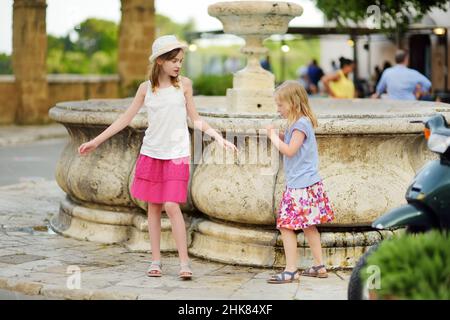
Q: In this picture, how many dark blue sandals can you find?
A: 2